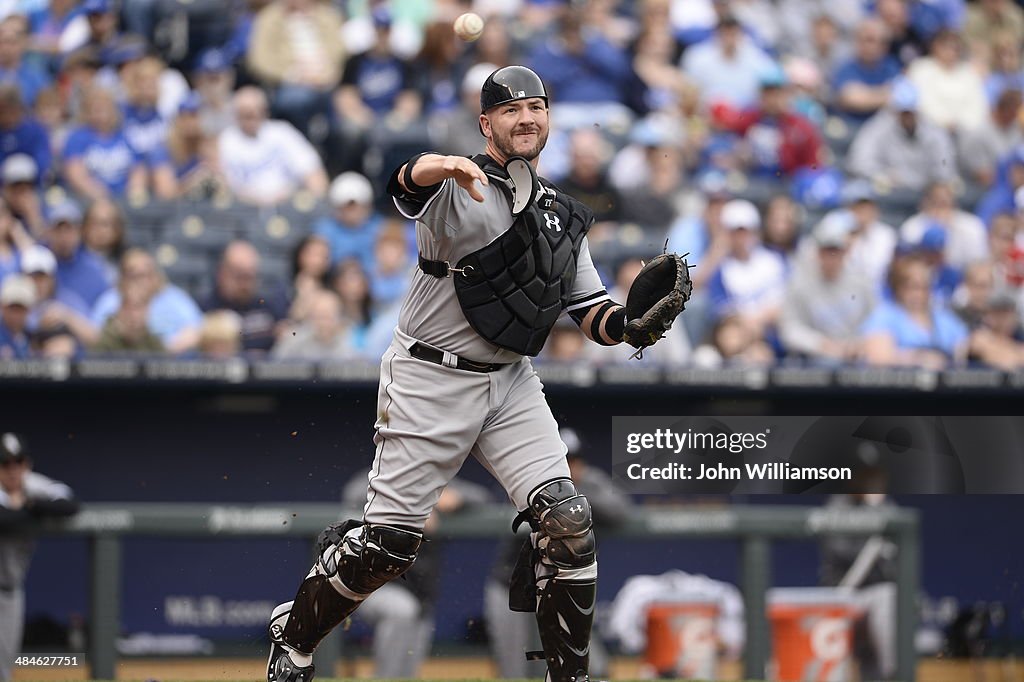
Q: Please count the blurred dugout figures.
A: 4